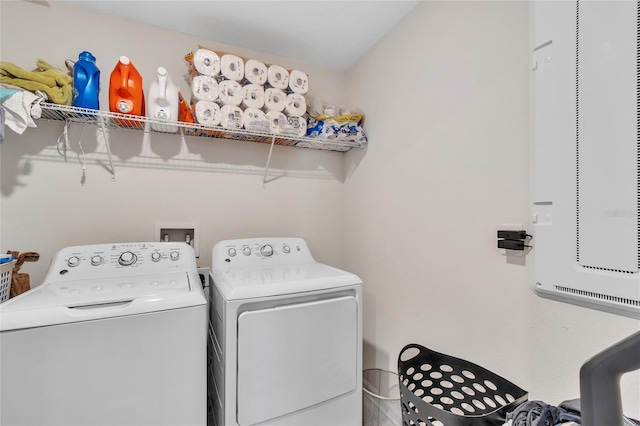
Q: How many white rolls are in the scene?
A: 15